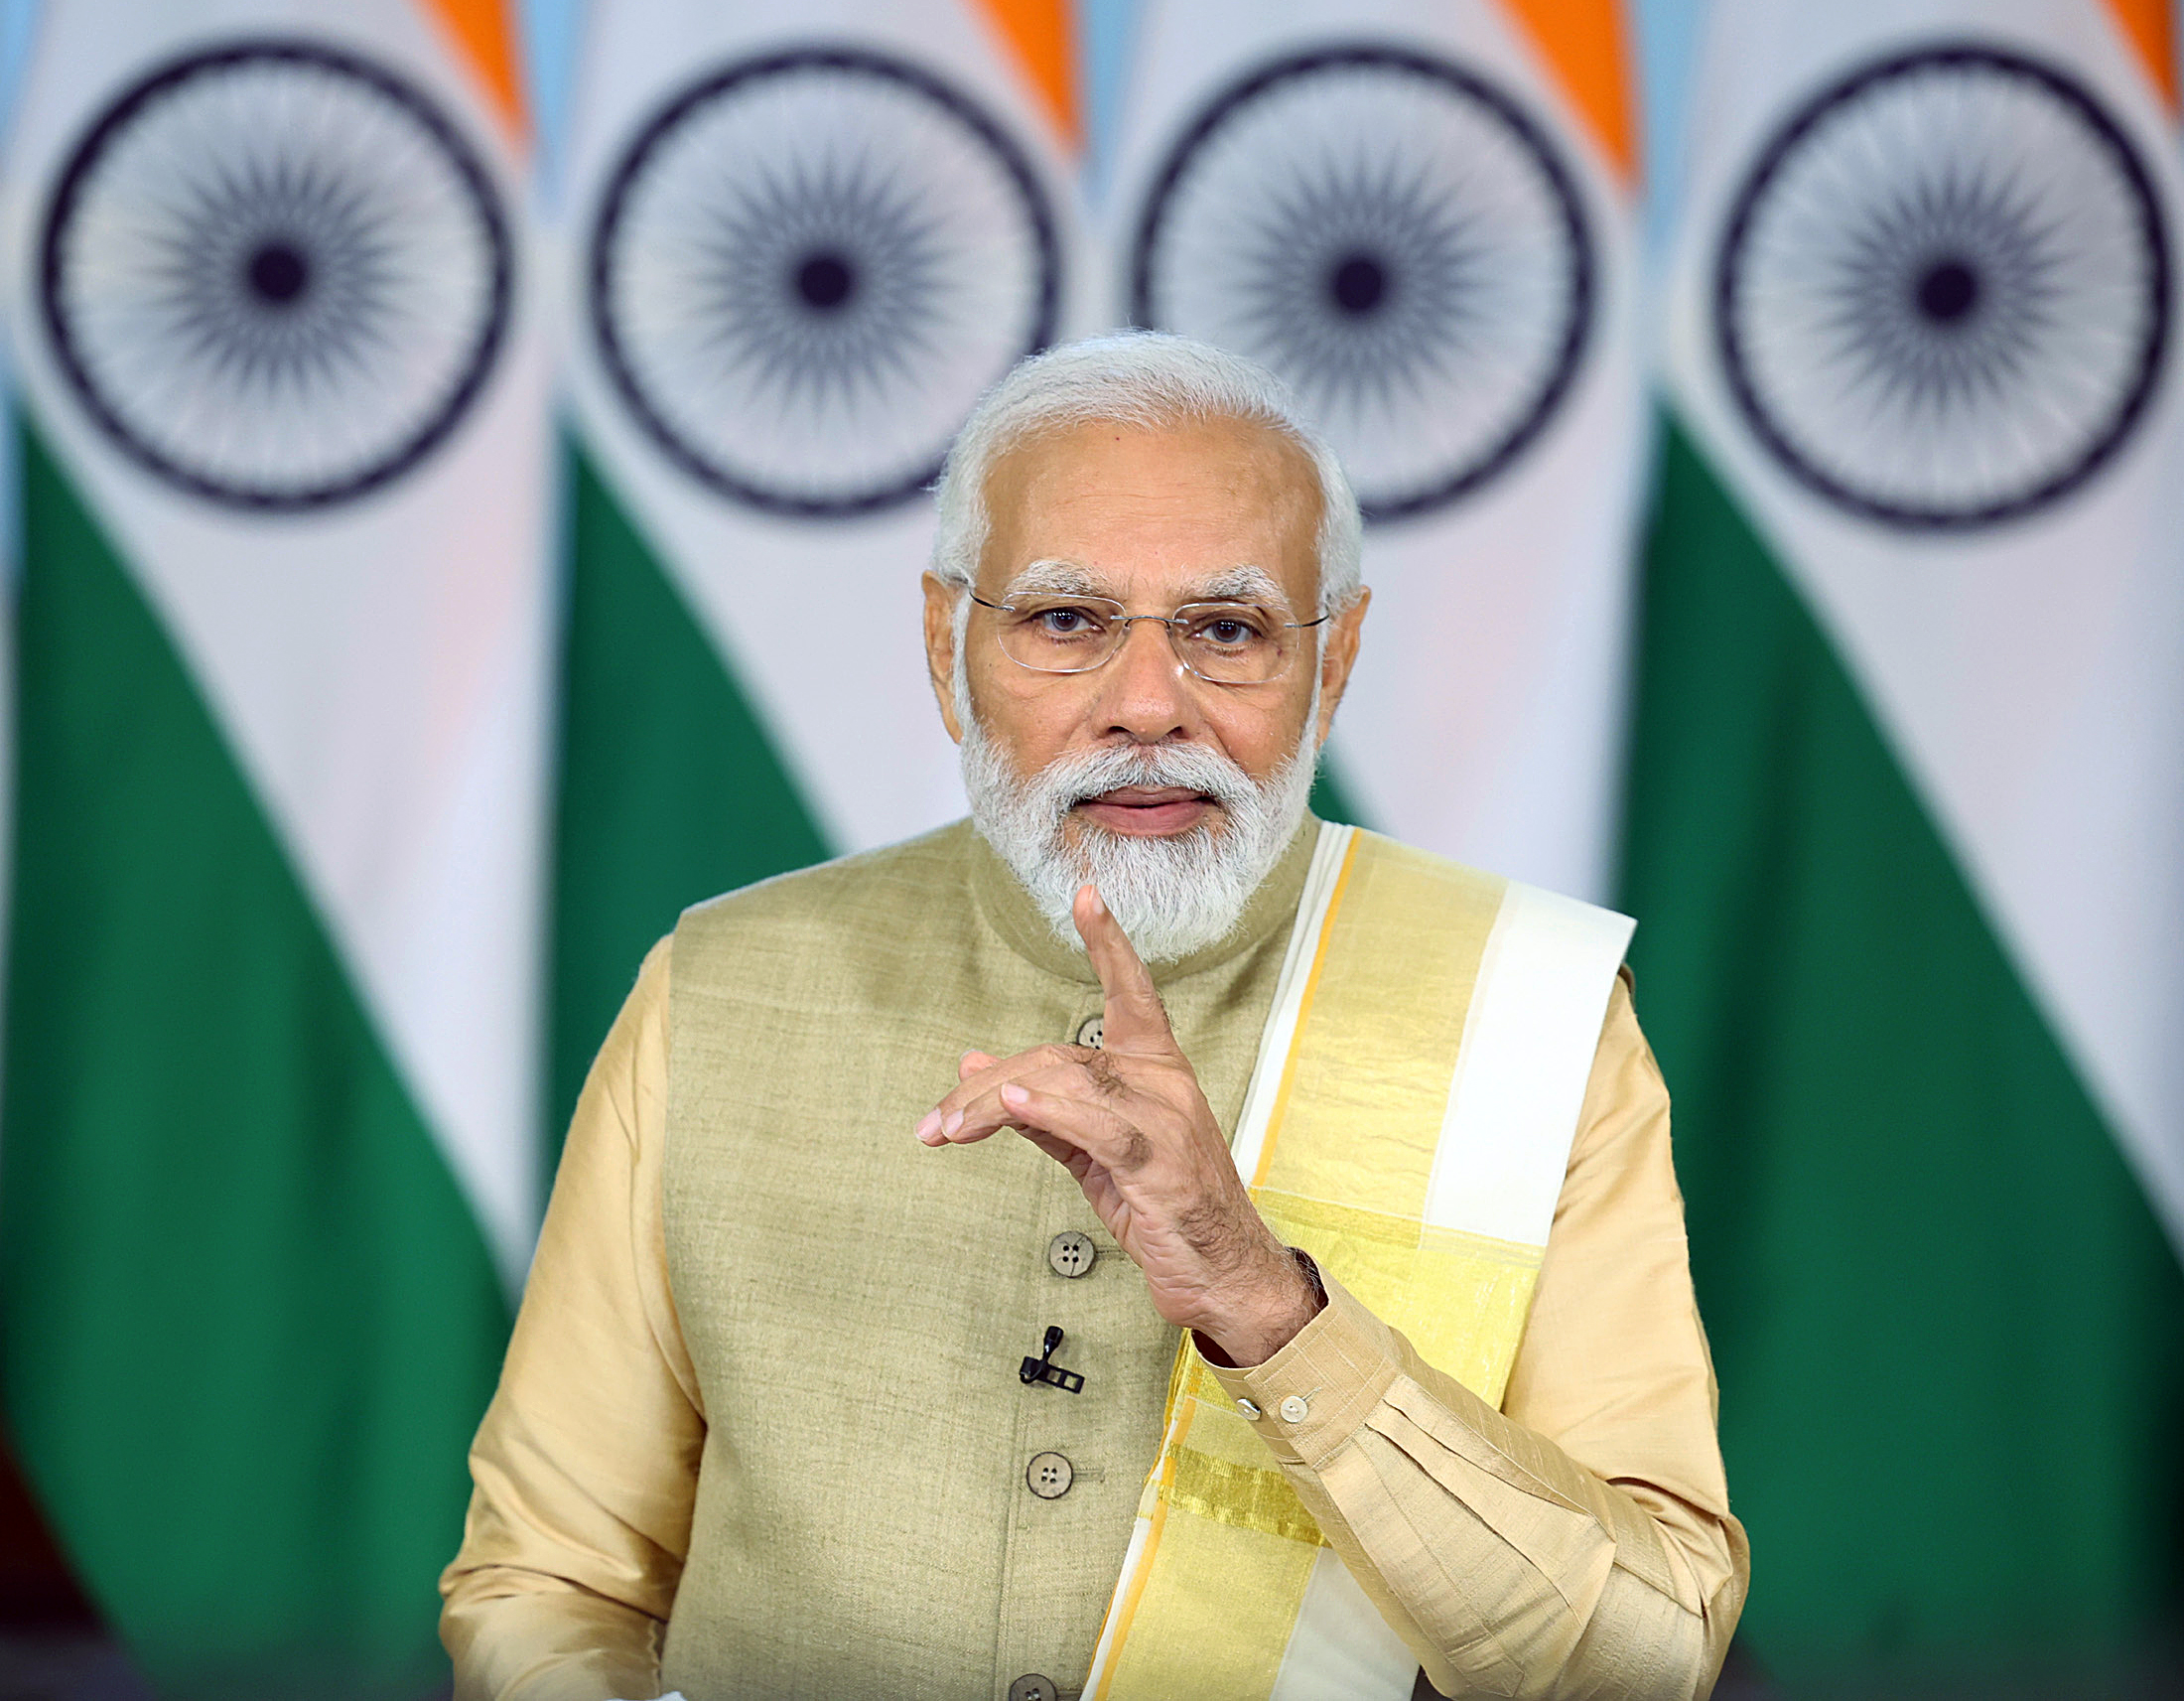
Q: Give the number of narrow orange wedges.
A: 4